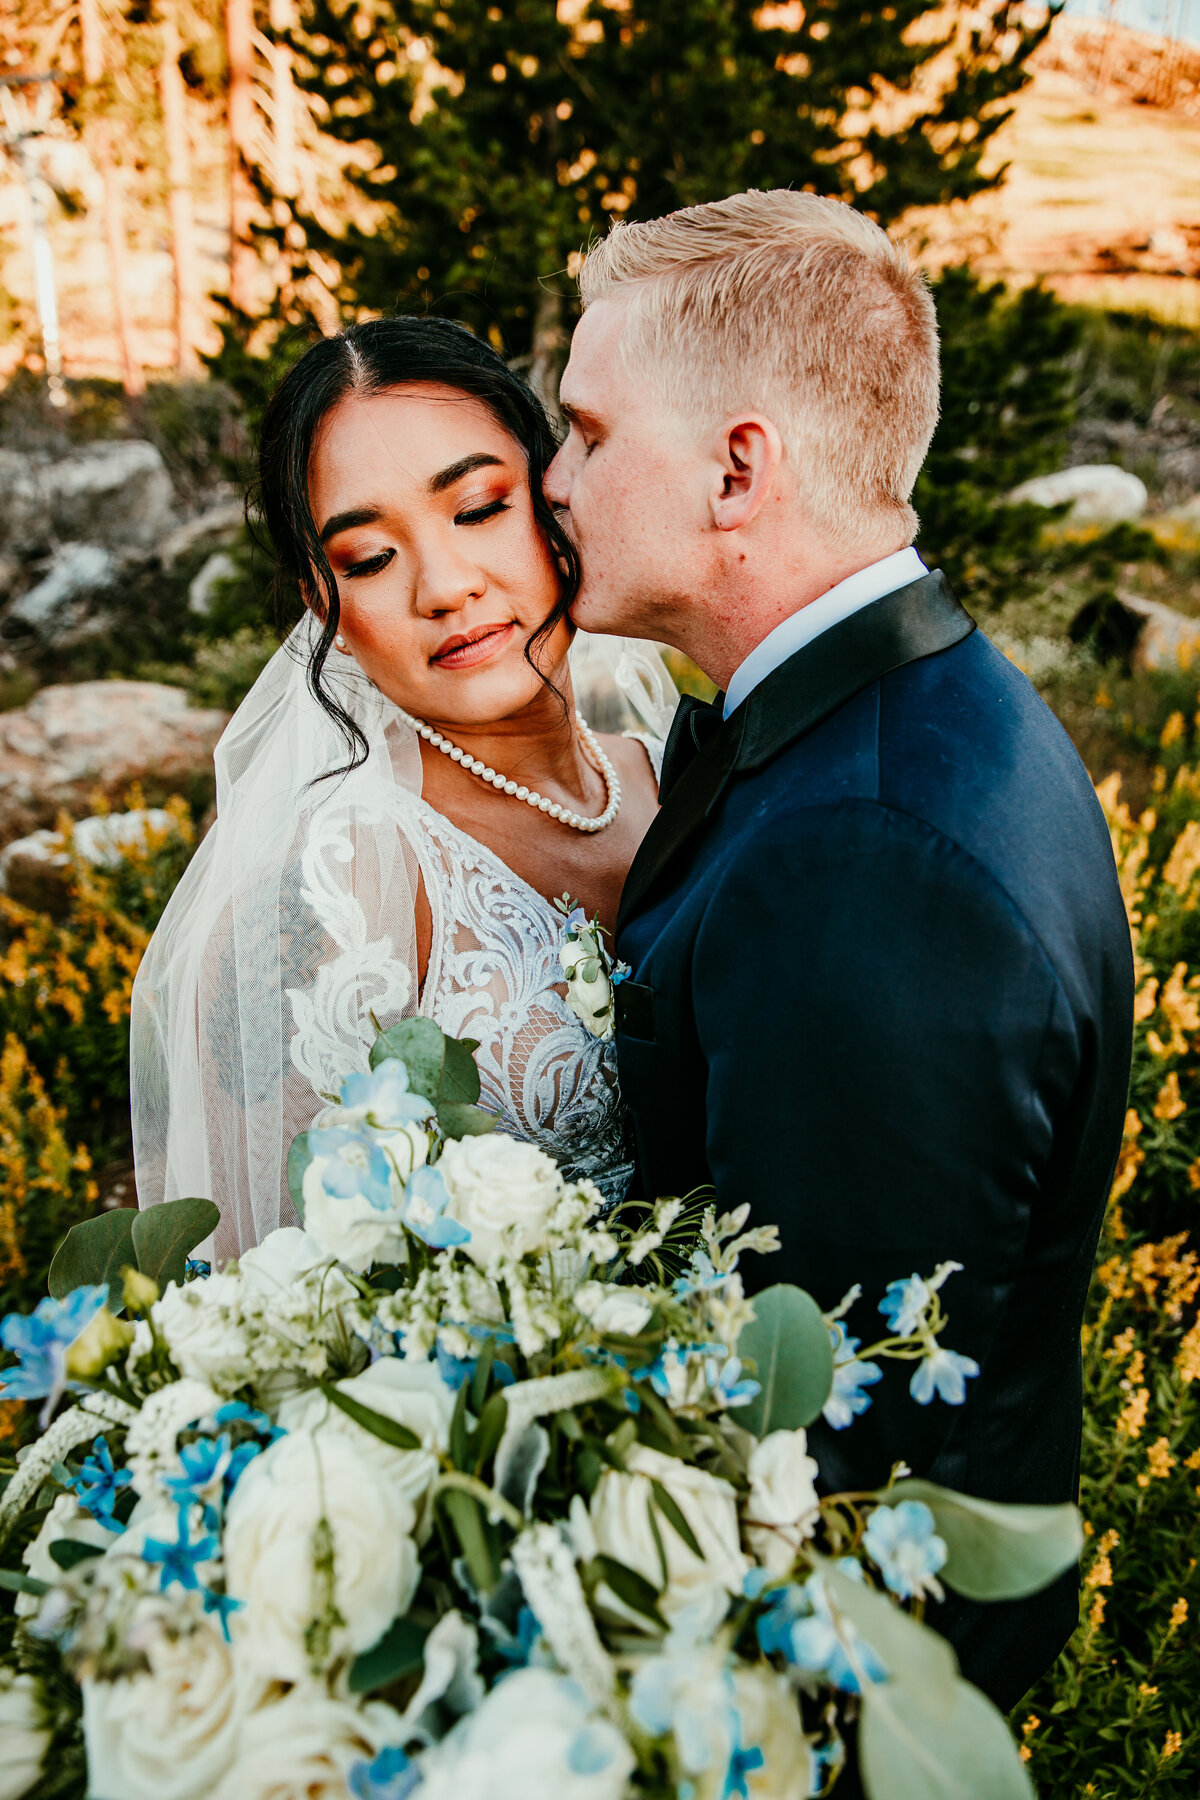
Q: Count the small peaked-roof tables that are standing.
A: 0